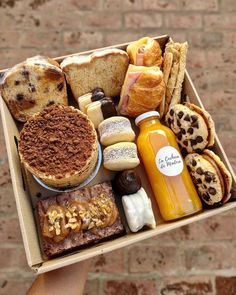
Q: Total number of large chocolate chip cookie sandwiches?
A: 2